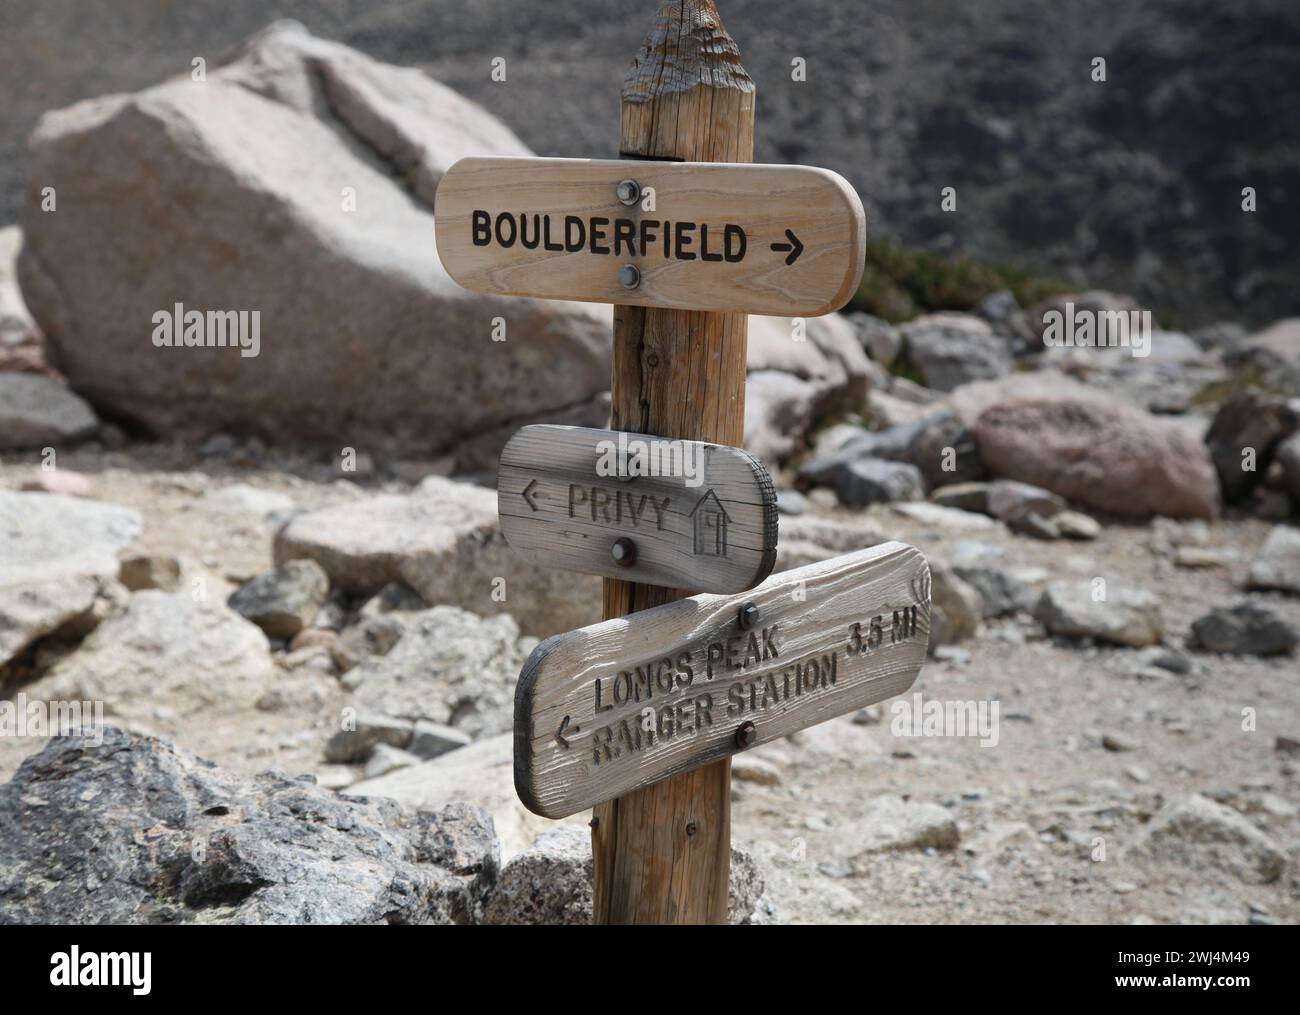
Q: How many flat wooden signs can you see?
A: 3